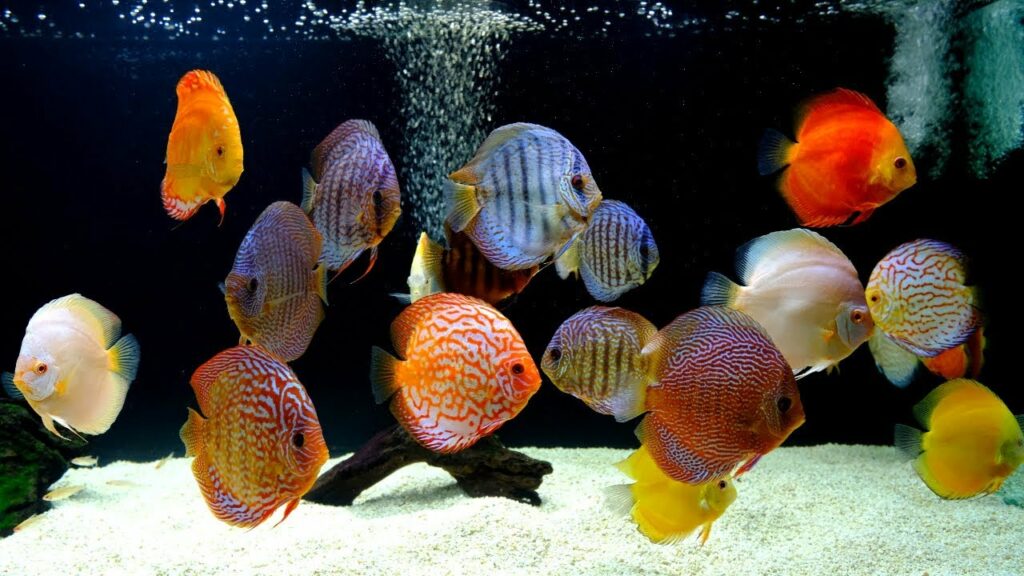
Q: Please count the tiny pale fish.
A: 5